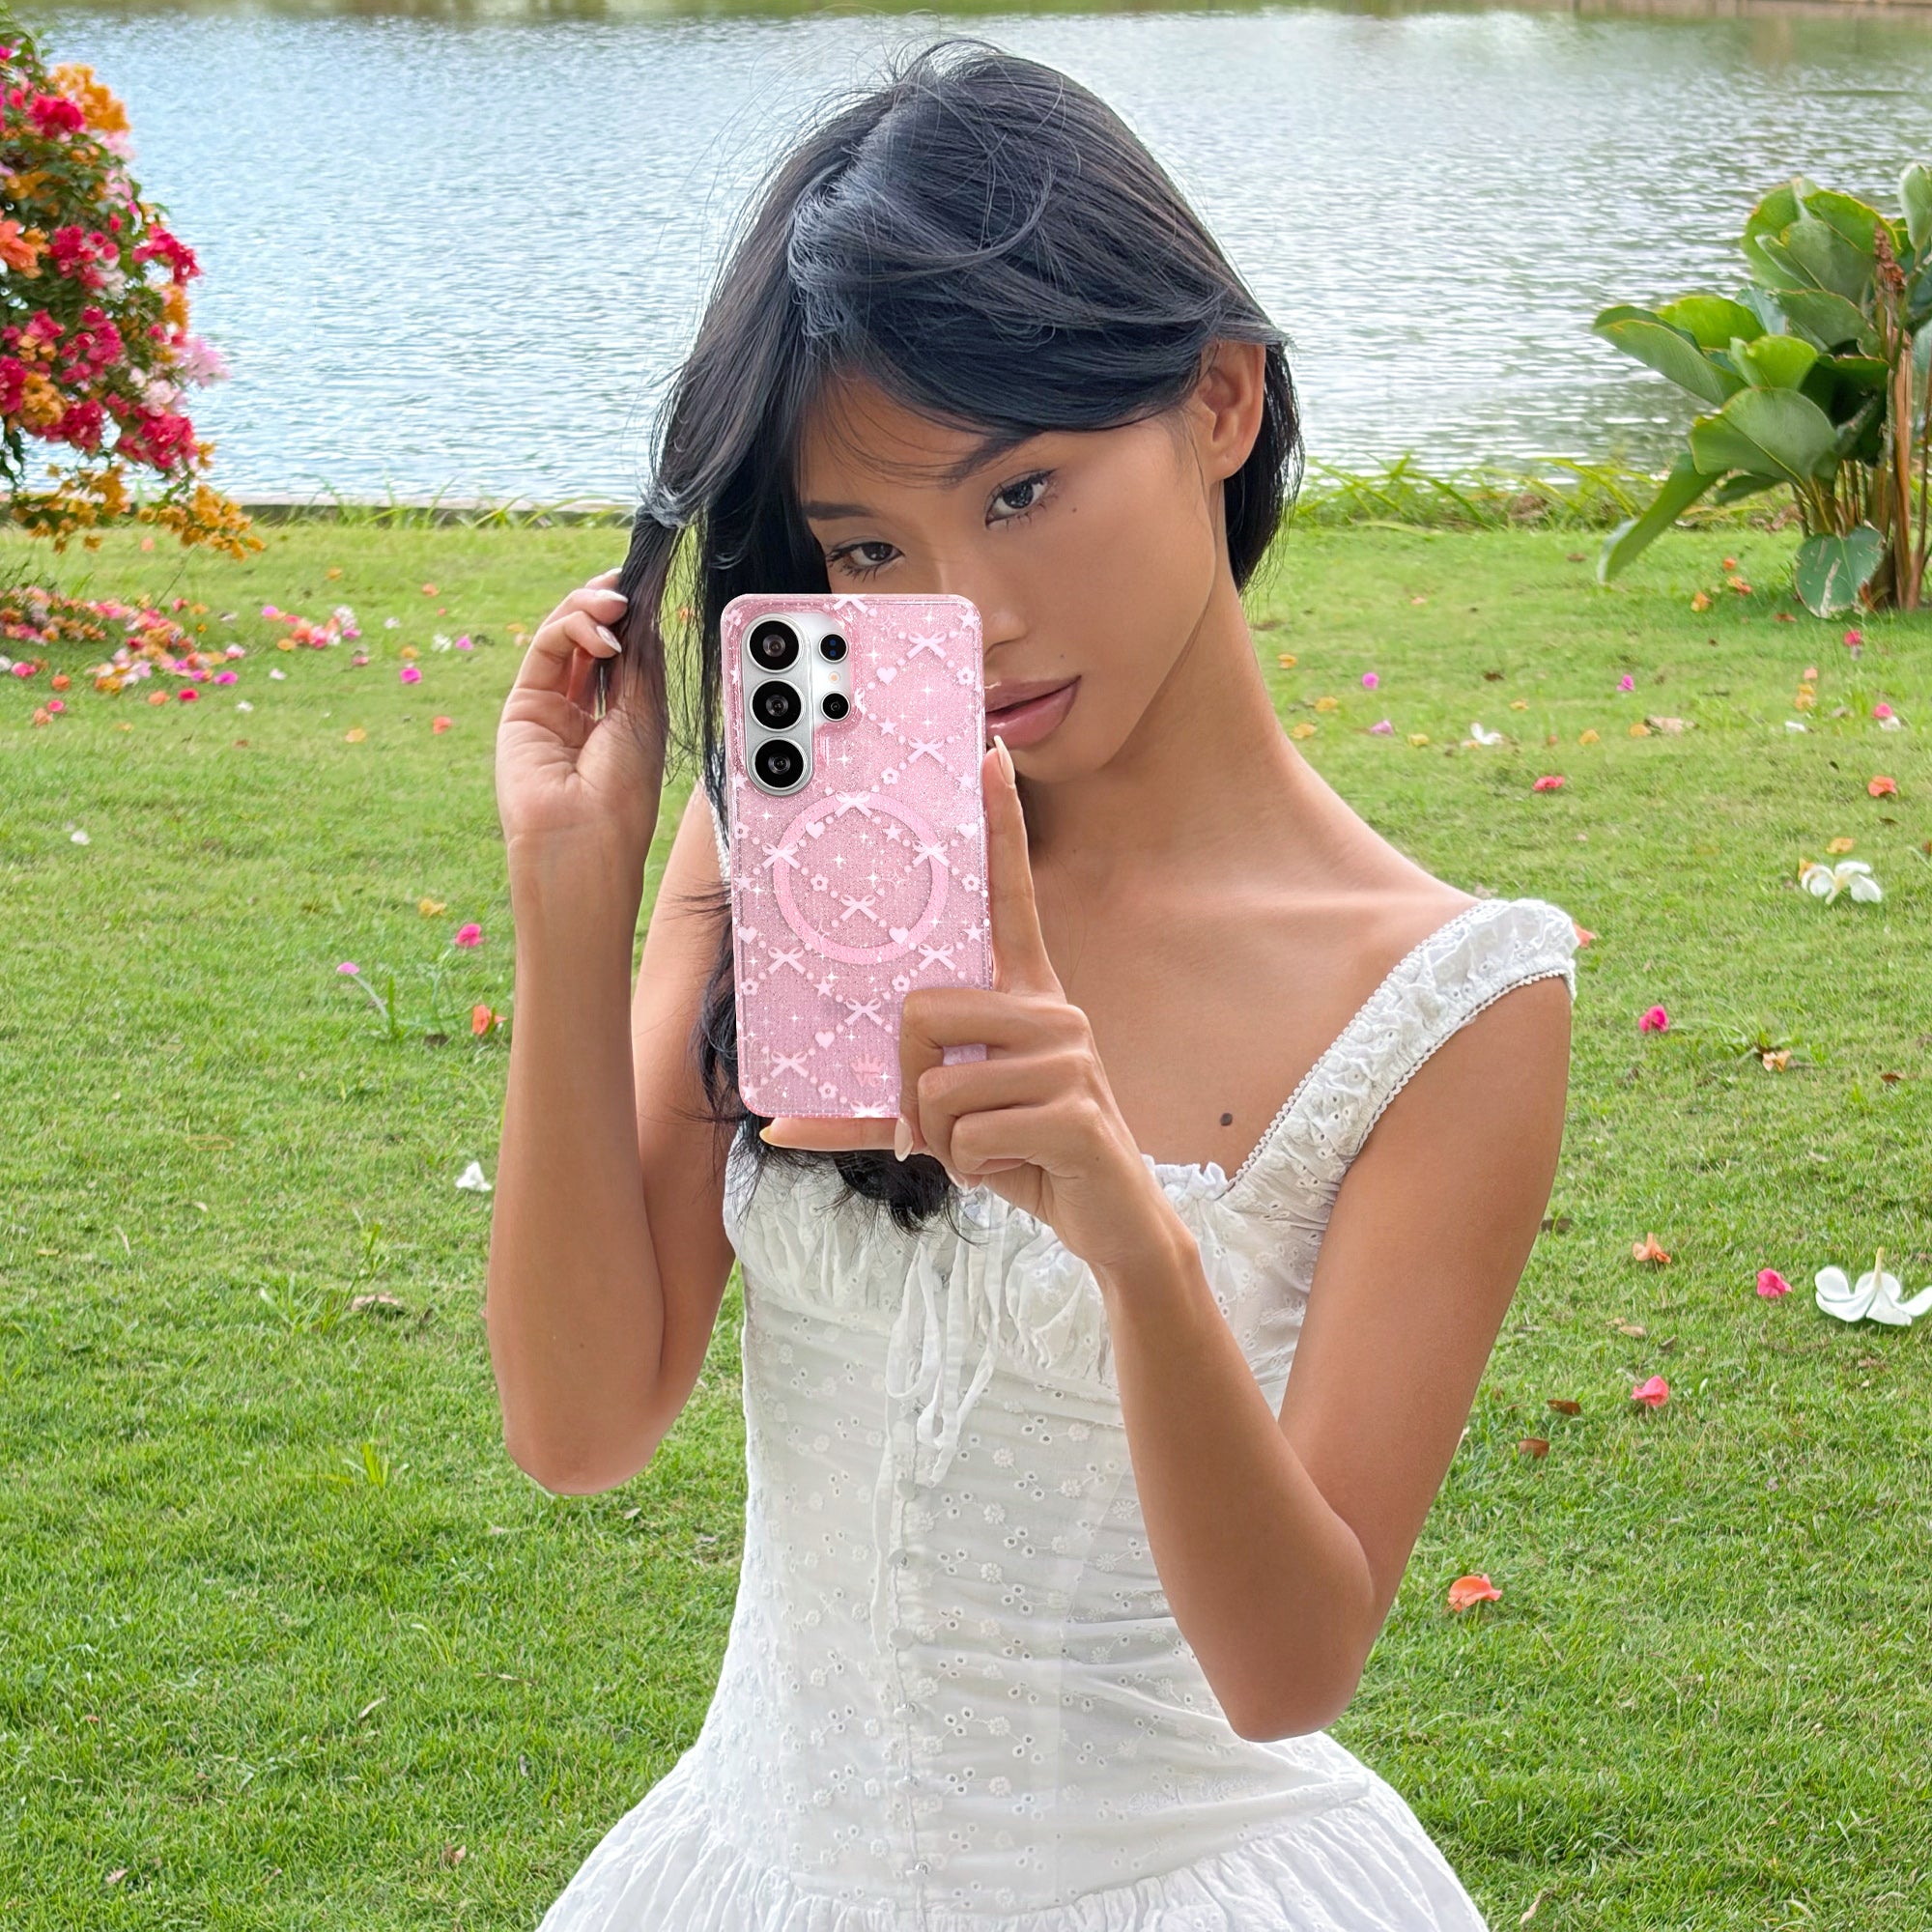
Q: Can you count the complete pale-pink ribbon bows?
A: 10